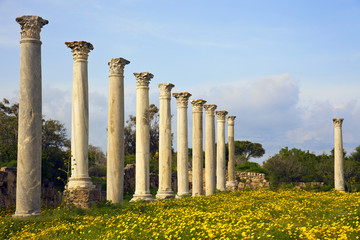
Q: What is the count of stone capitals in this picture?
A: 11